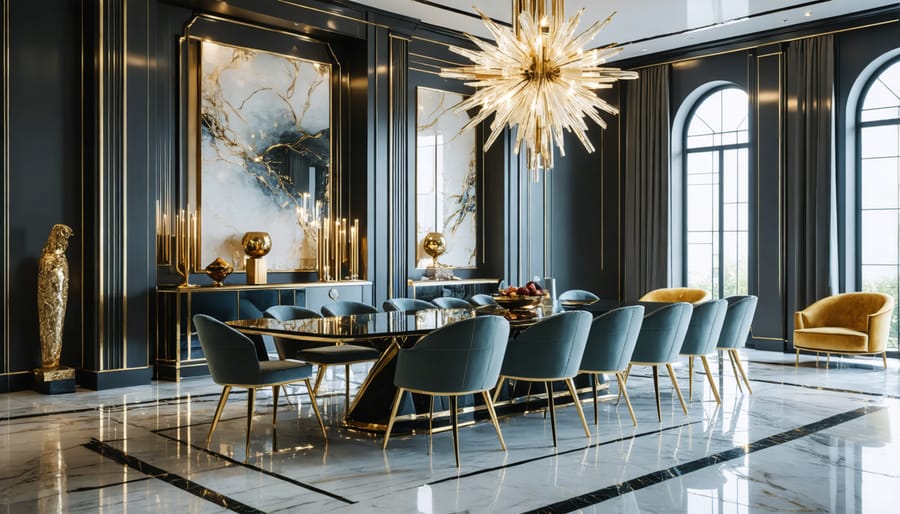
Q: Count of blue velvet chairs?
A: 13